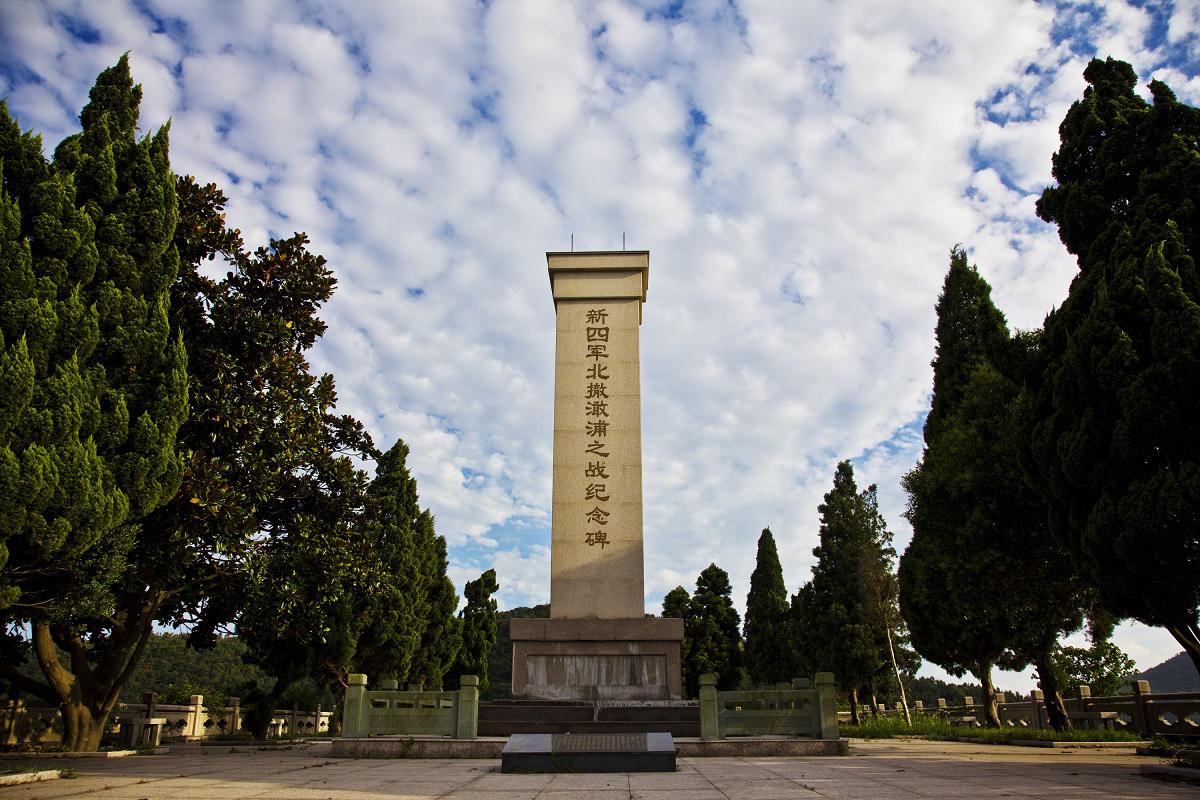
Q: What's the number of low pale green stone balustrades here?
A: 2